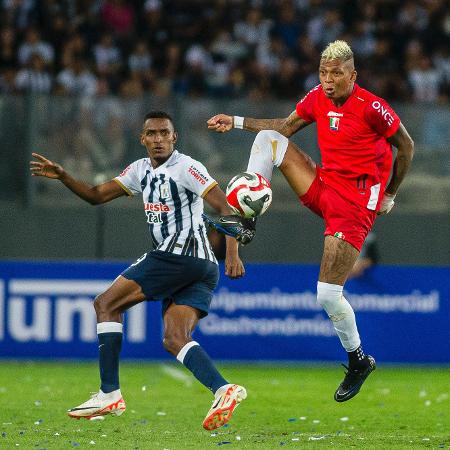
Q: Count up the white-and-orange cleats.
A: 2